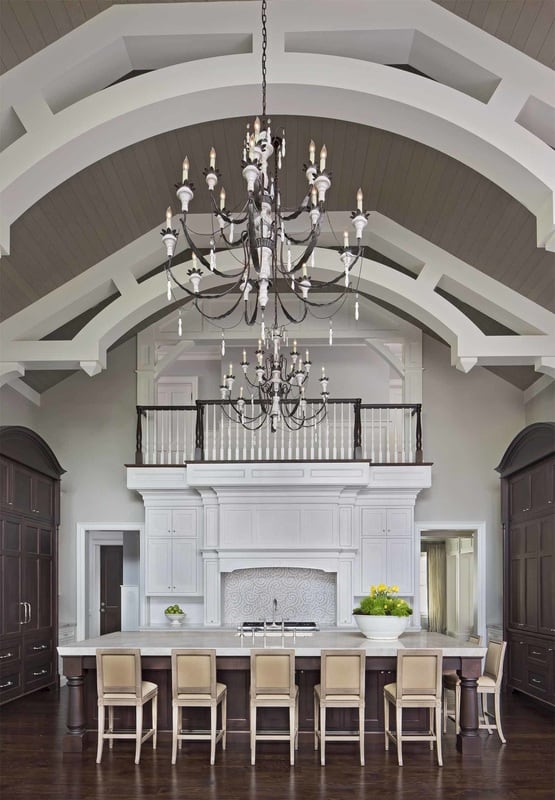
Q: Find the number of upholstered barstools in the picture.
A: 7